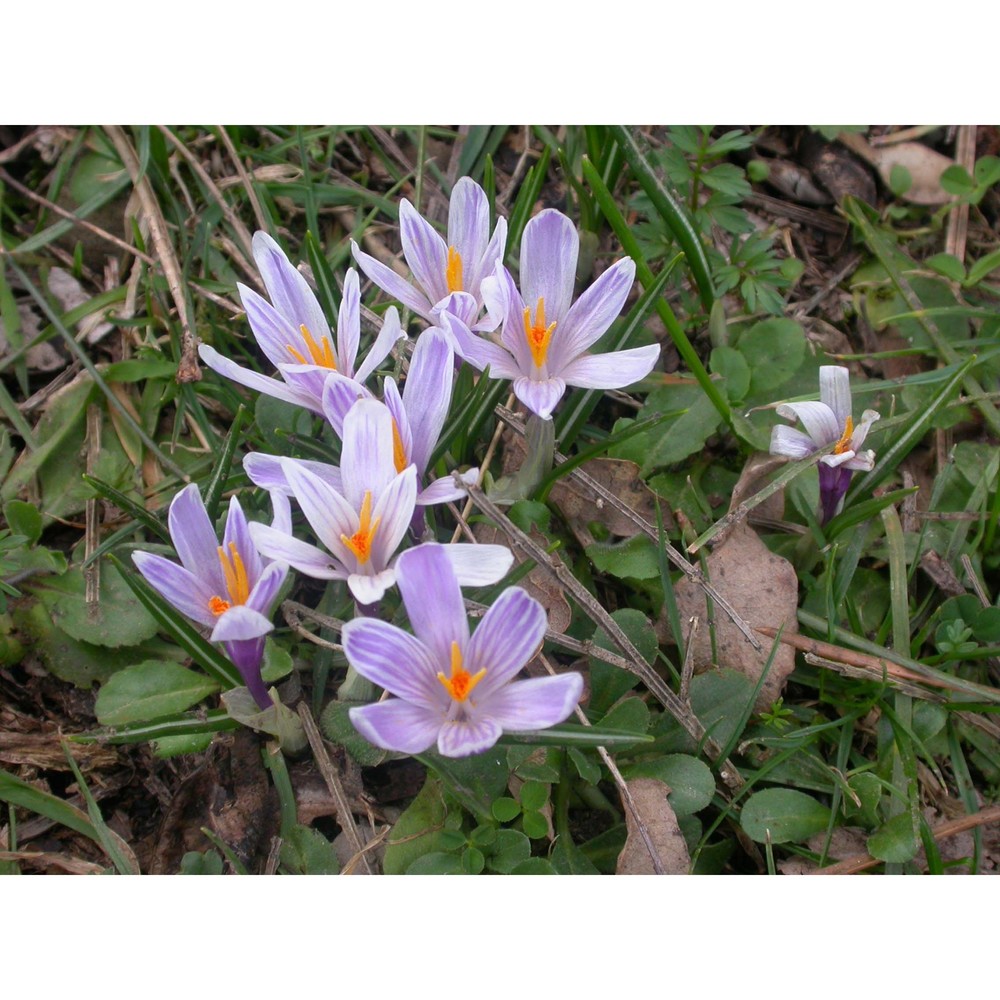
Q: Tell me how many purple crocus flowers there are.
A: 8